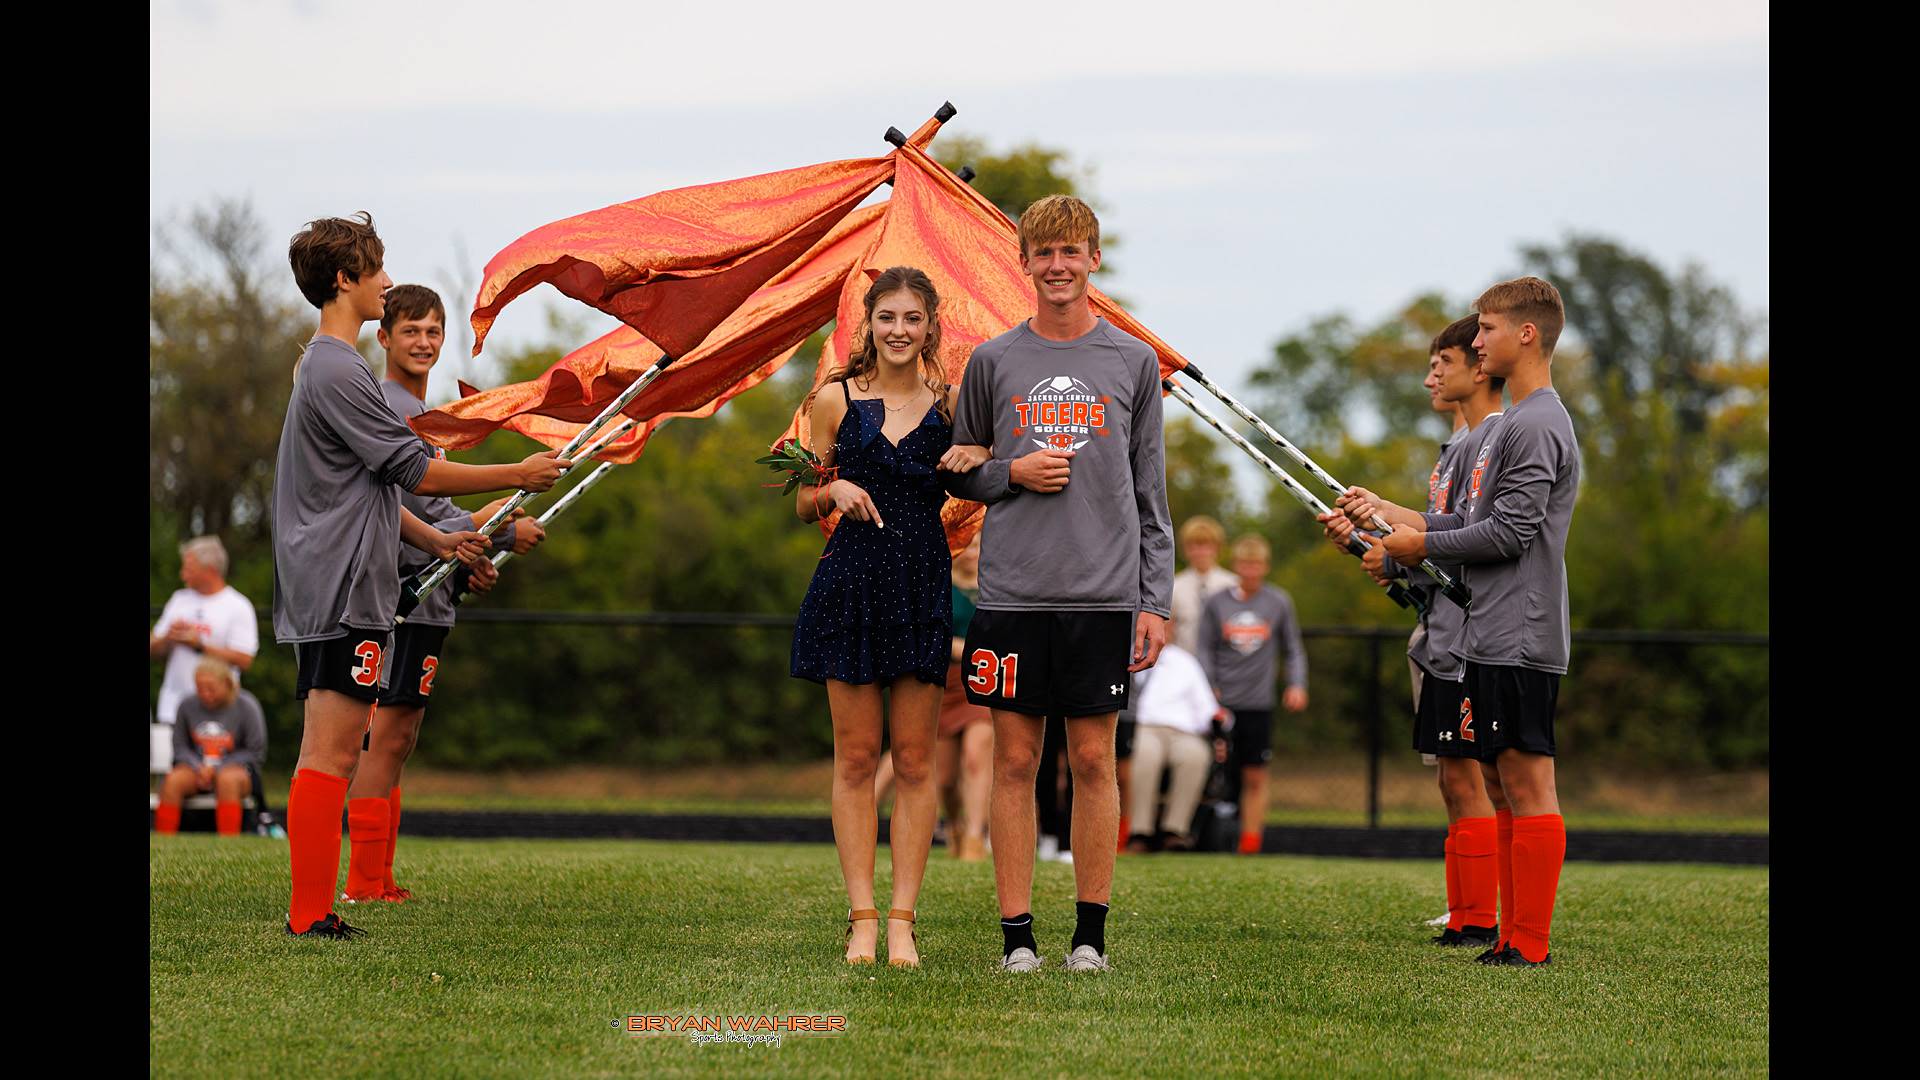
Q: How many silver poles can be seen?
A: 5